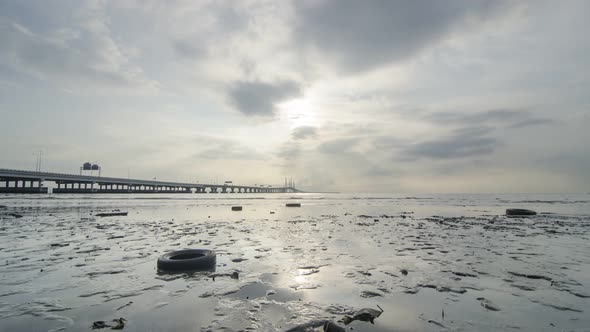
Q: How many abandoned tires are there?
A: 4